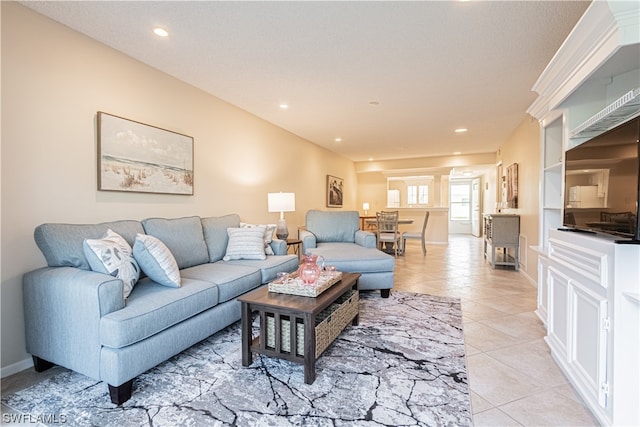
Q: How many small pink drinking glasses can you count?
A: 2